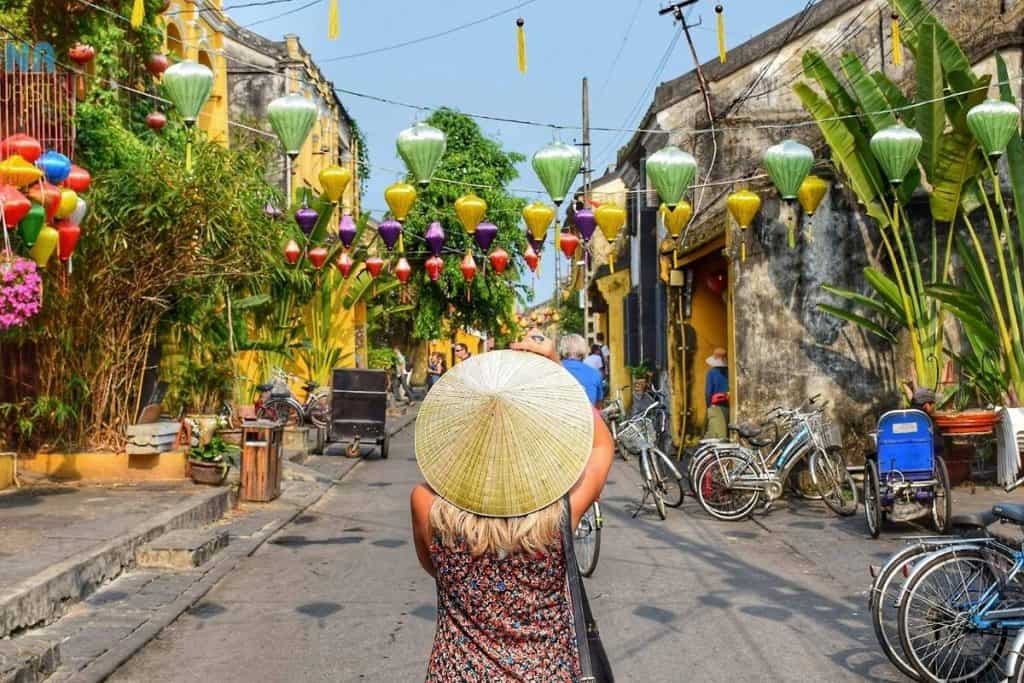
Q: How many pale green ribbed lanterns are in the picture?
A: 8